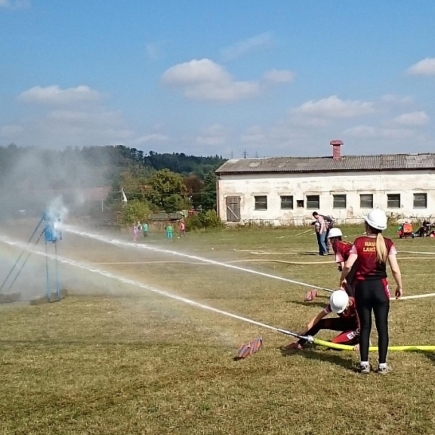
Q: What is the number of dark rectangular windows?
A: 7